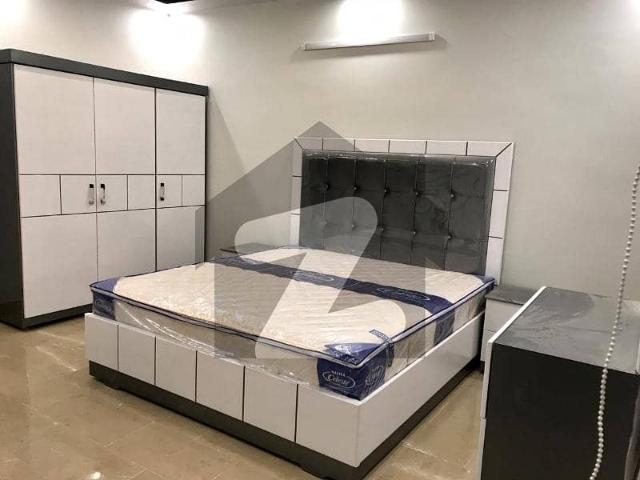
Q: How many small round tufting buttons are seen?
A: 10